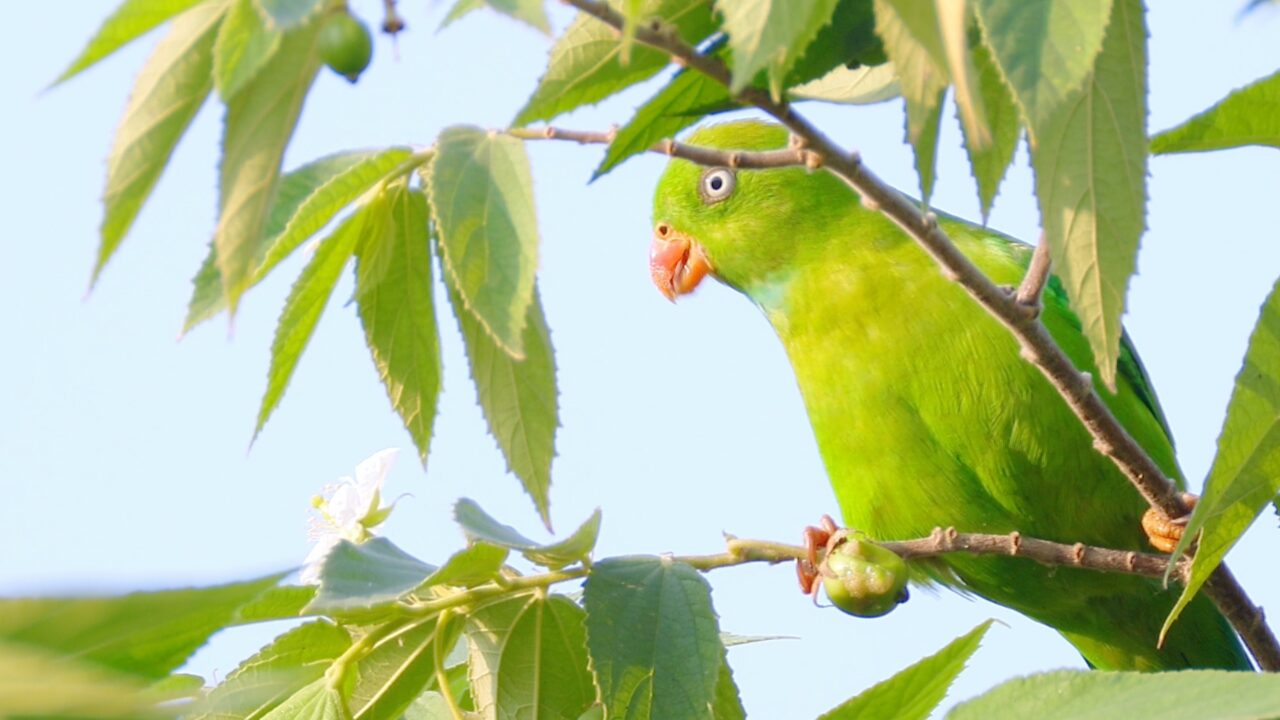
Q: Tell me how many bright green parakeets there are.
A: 1